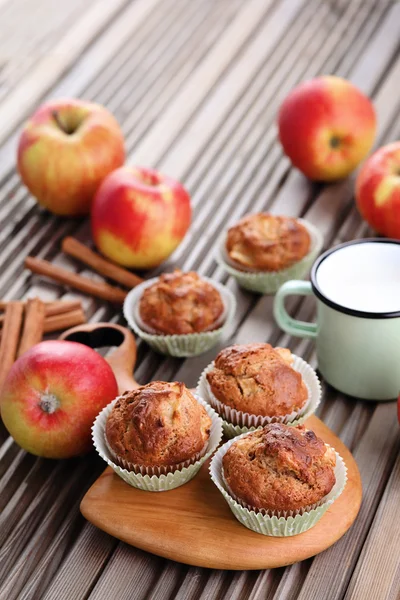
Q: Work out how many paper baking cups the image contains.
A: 5